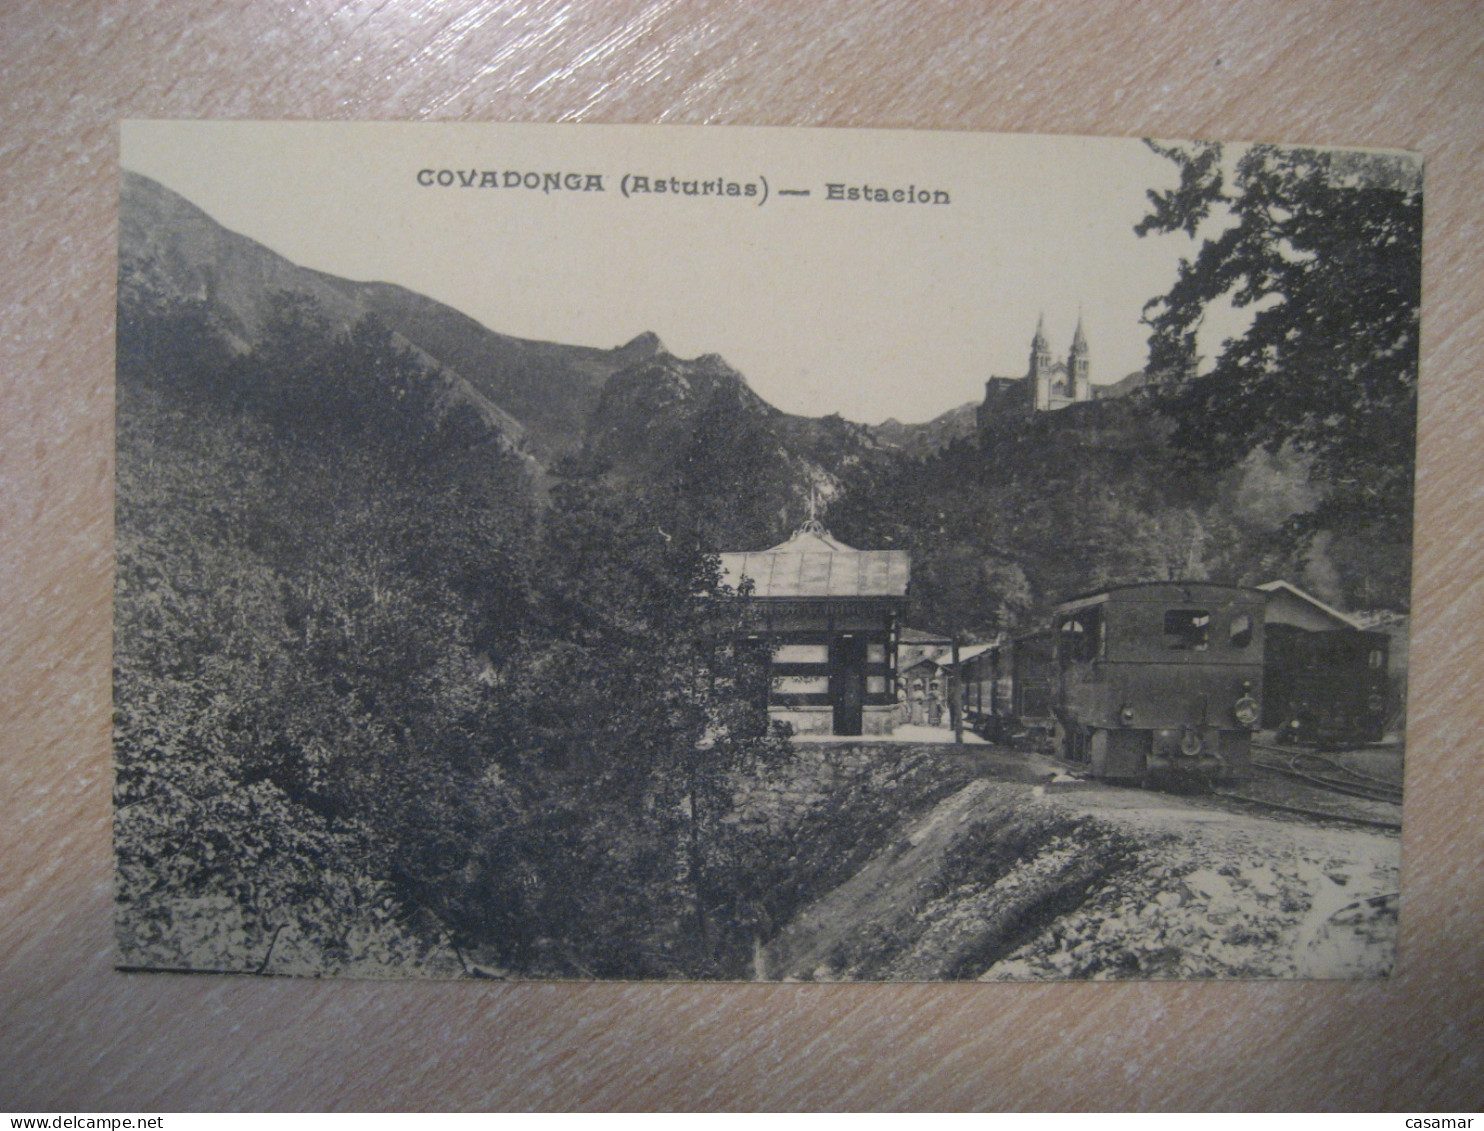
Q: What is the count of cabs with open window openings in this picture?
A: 1